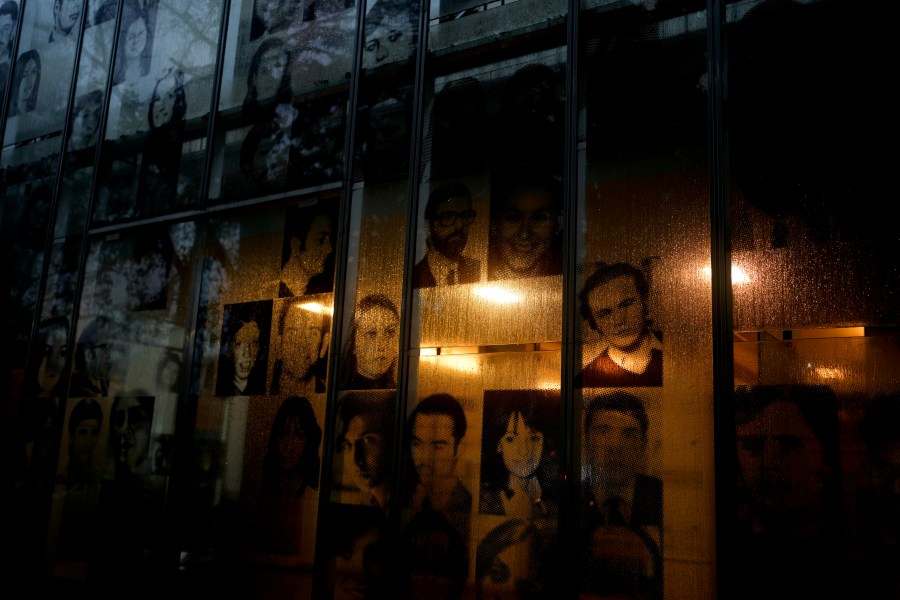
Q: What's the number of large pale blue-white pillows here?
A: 0